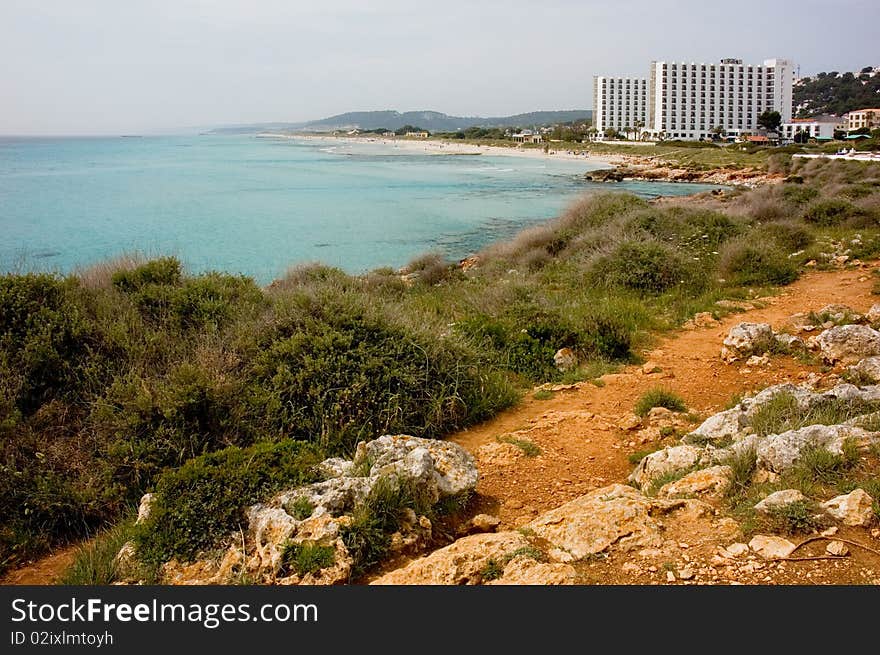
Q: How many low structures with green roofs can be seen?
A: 2